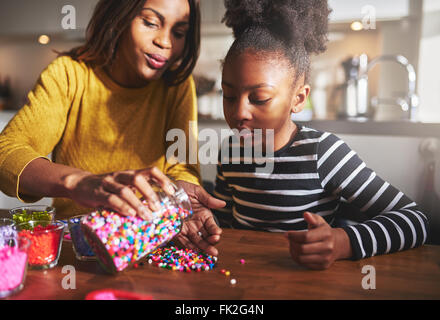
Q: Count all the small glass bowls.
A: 5